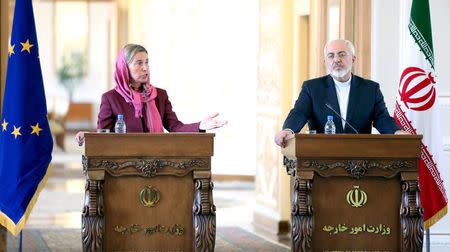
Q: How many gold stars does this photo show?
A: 5